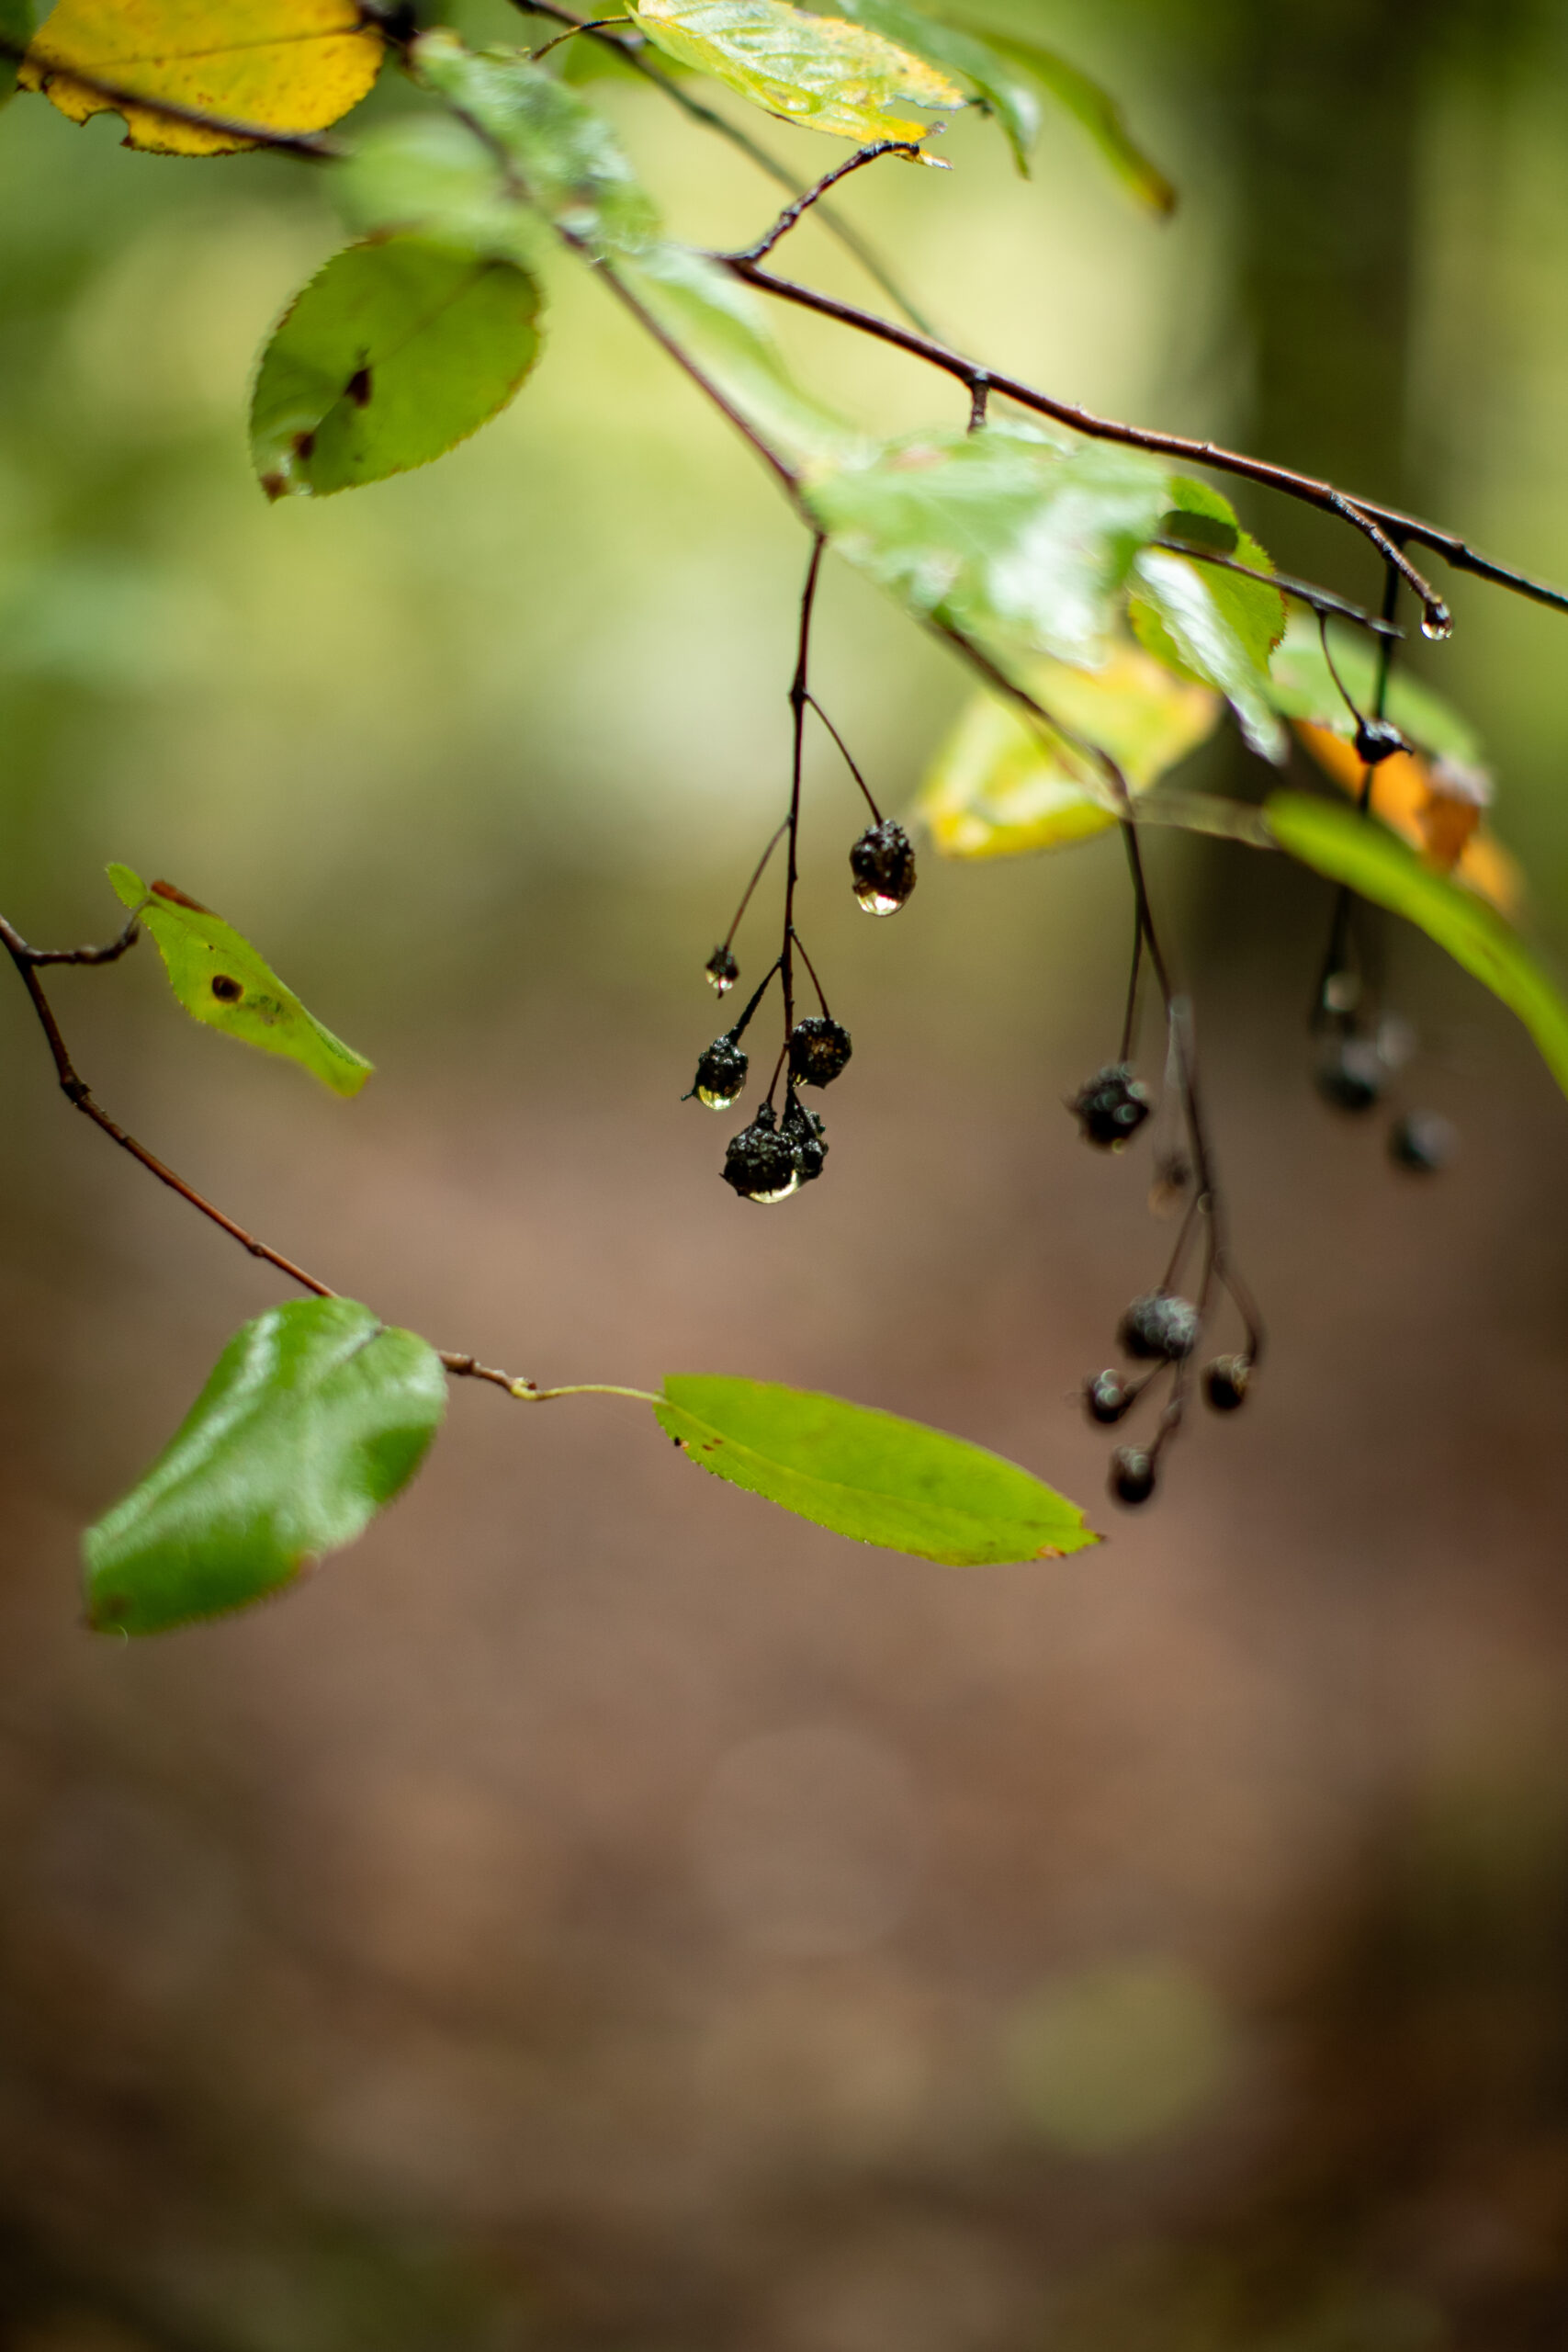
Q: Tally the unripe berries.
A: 0